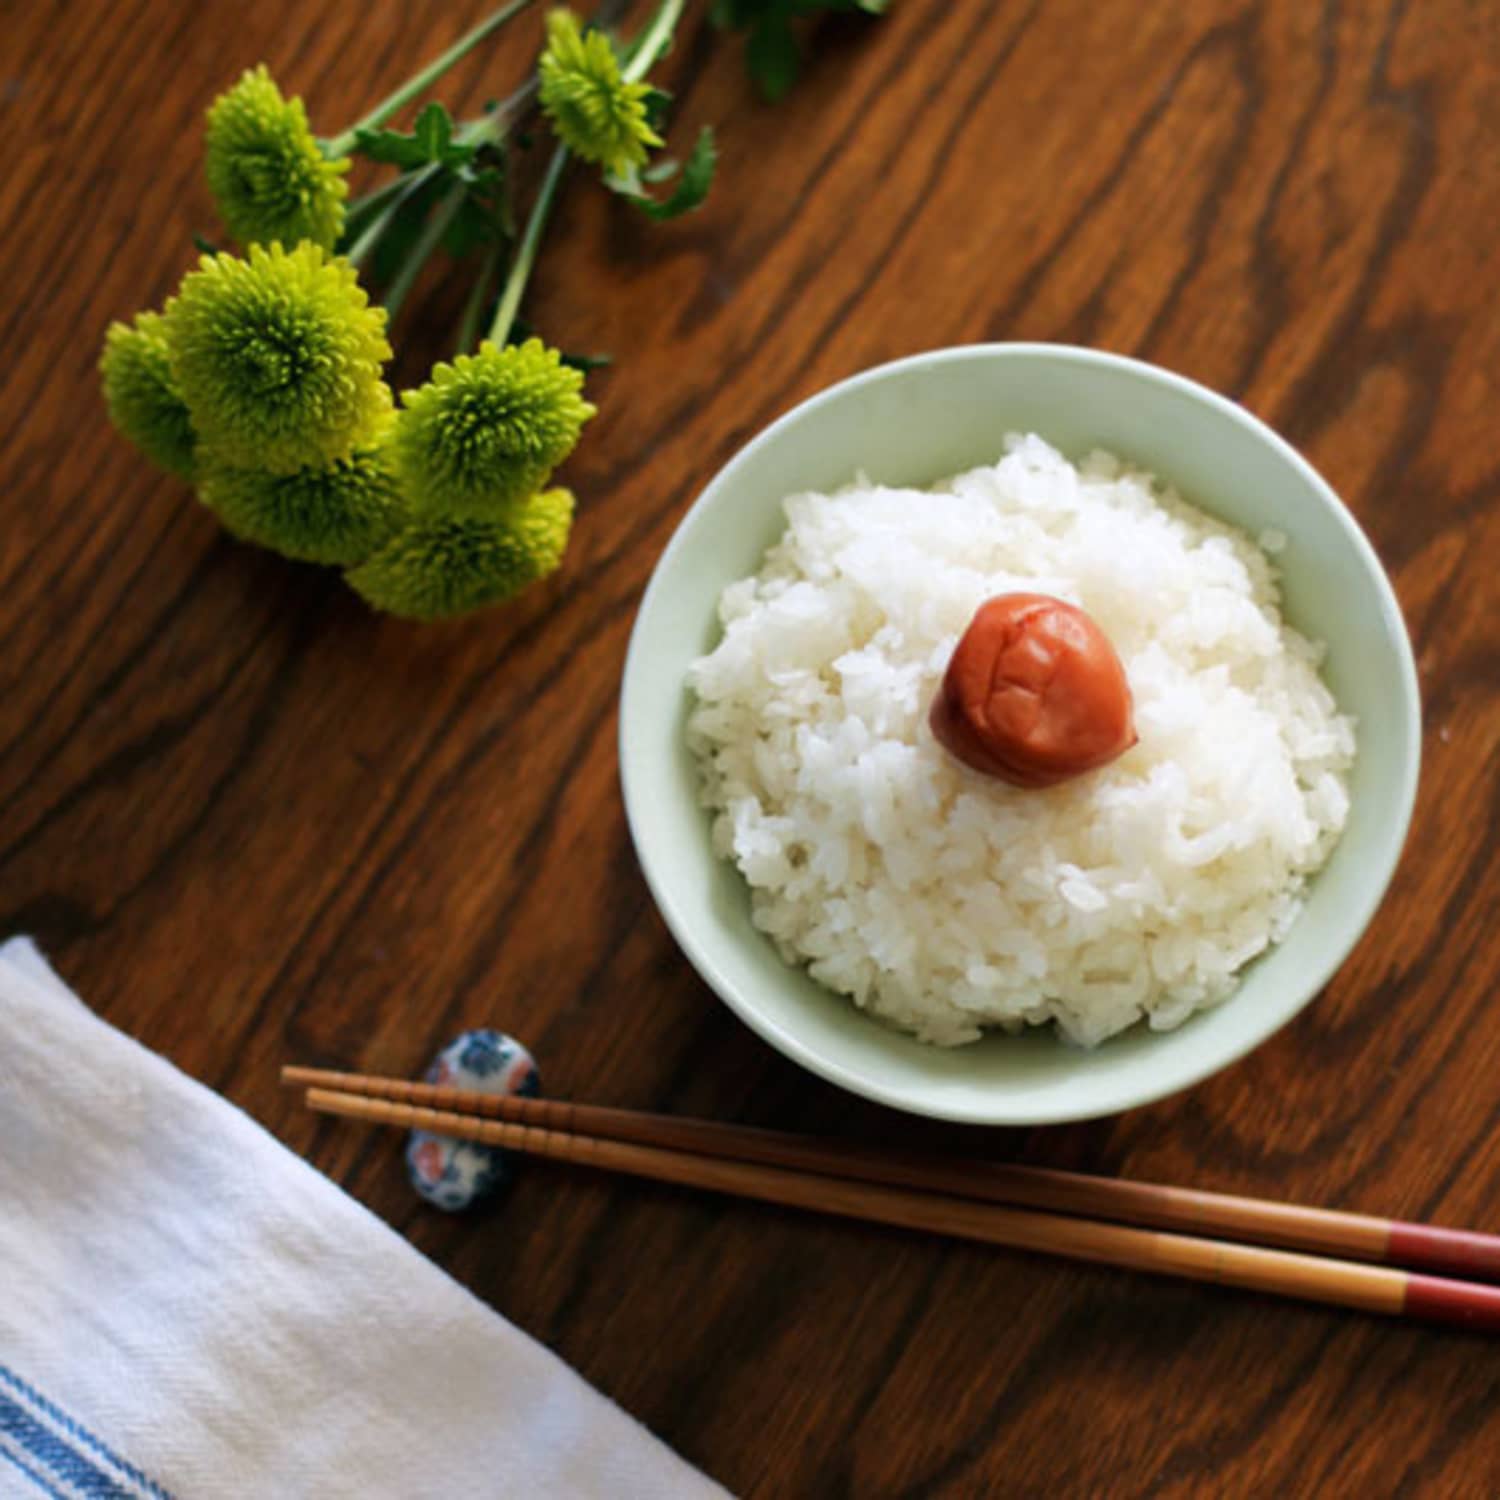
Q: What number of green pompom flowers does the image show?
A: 7